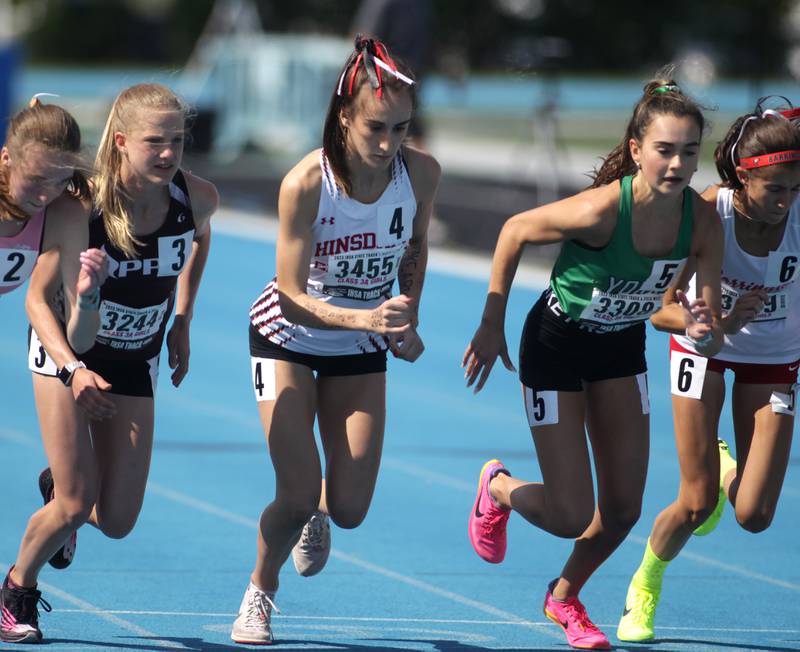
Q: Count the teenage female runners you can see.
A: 5